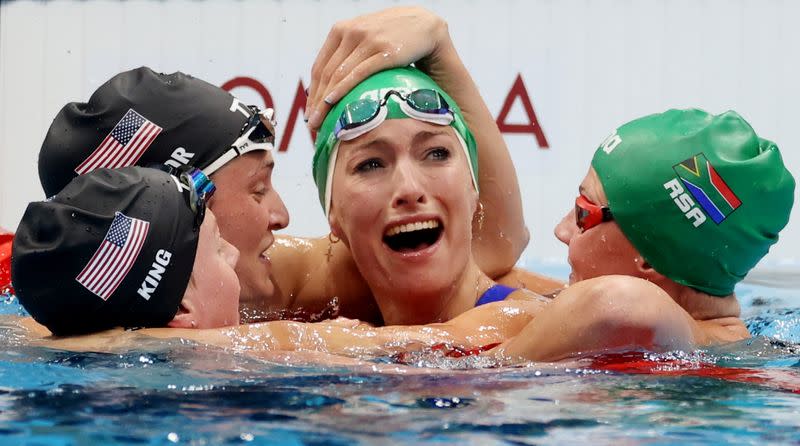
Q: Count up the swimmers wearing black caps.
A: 2